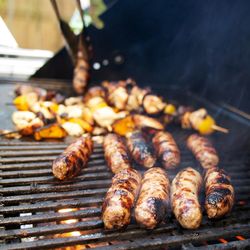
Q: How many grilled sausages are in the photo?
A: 10